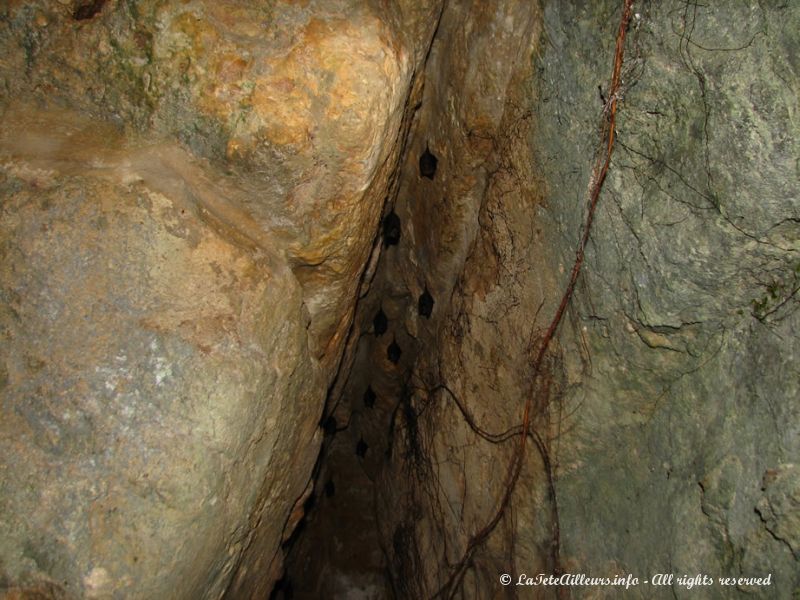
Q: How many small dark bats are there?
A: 9